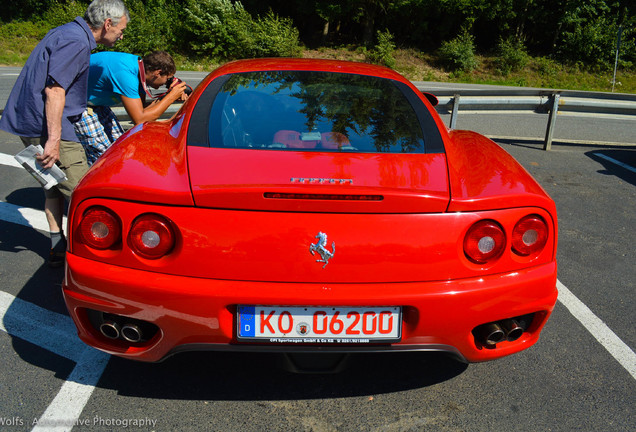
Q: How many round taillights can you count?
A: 4